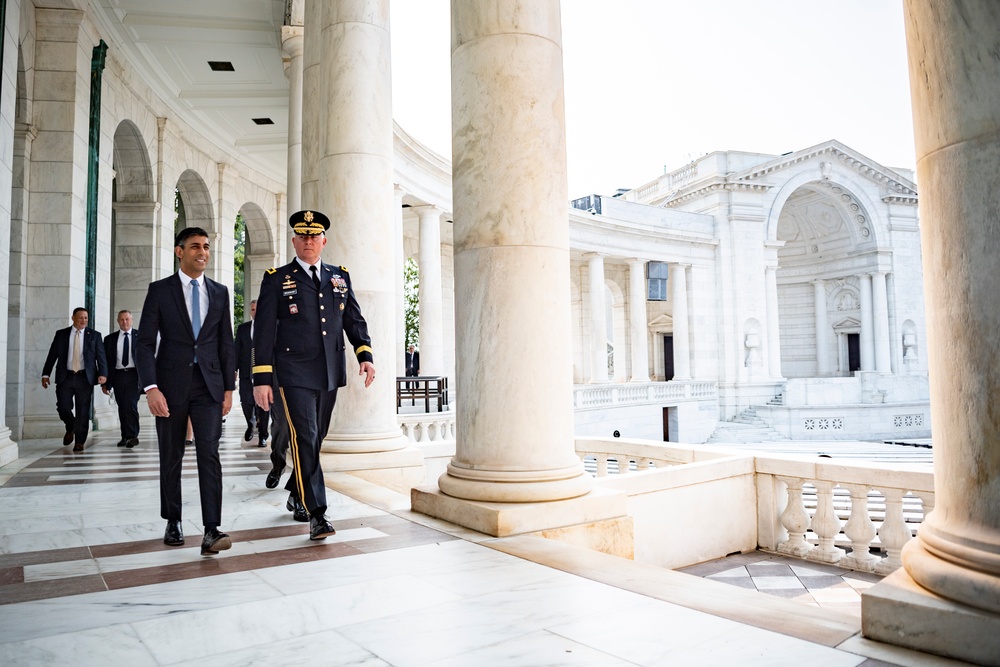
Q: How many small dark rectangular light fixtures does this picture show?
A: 2